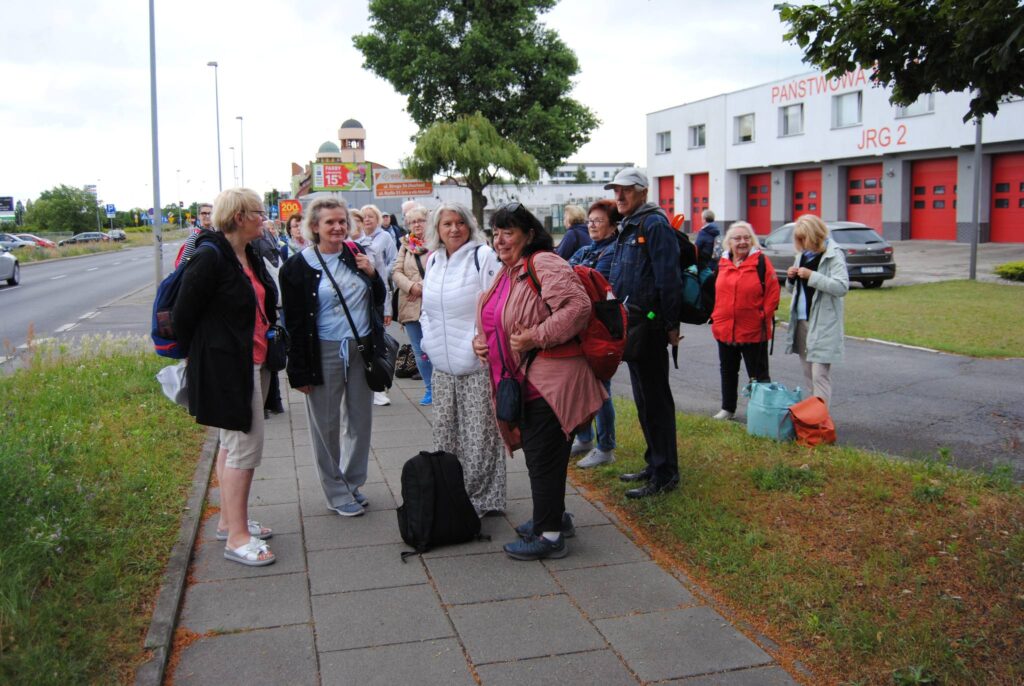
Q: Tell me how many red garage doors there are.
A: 7